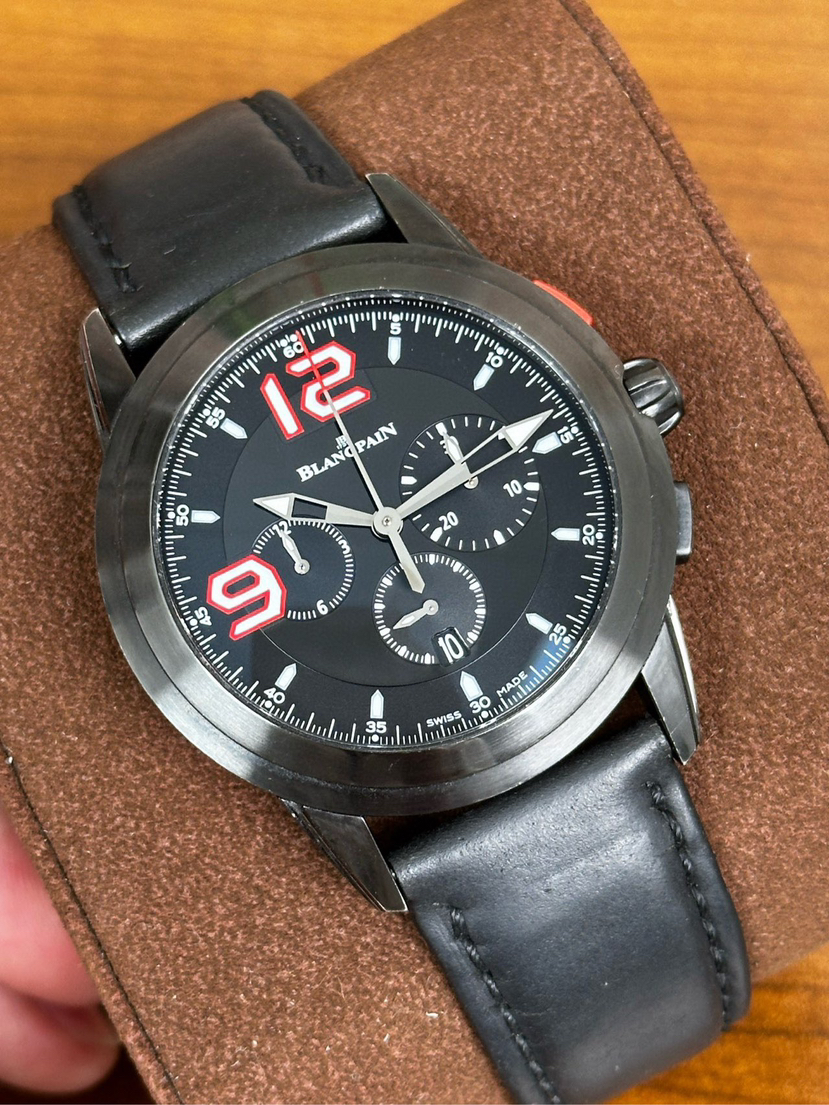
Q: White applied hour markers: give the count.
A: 10